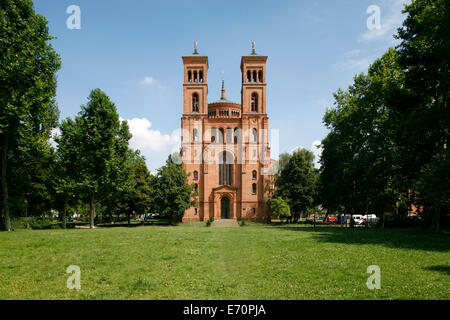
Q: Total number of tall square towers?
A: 2